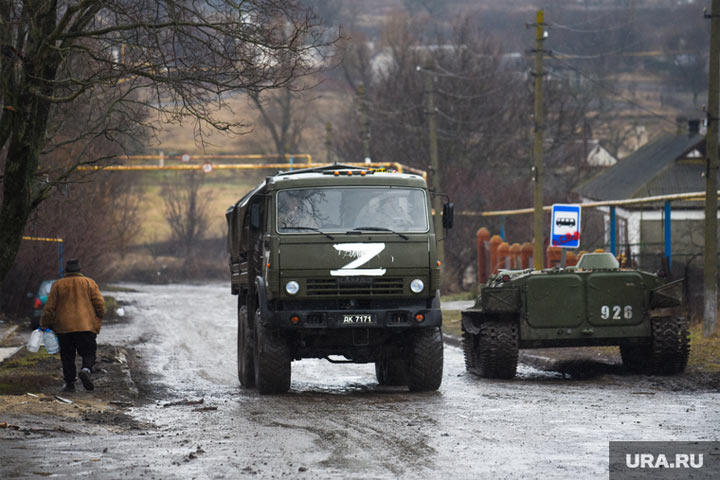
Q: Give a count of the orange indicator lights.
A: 7